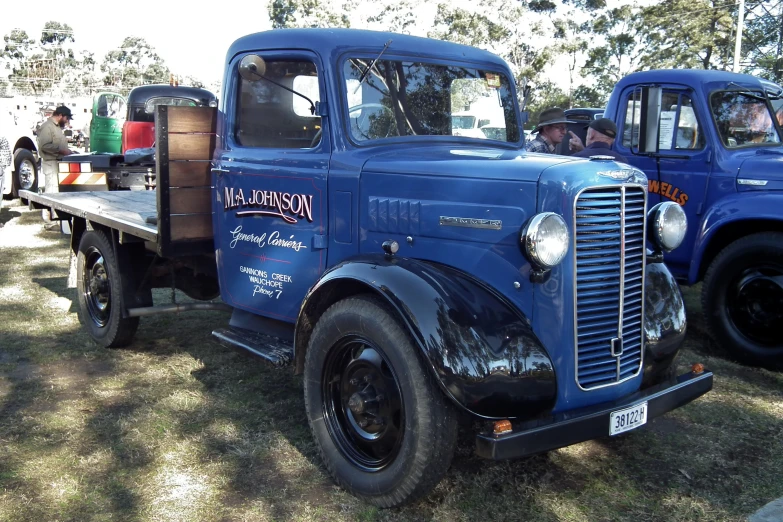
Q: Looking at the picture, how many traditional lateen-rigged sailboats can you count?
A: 0